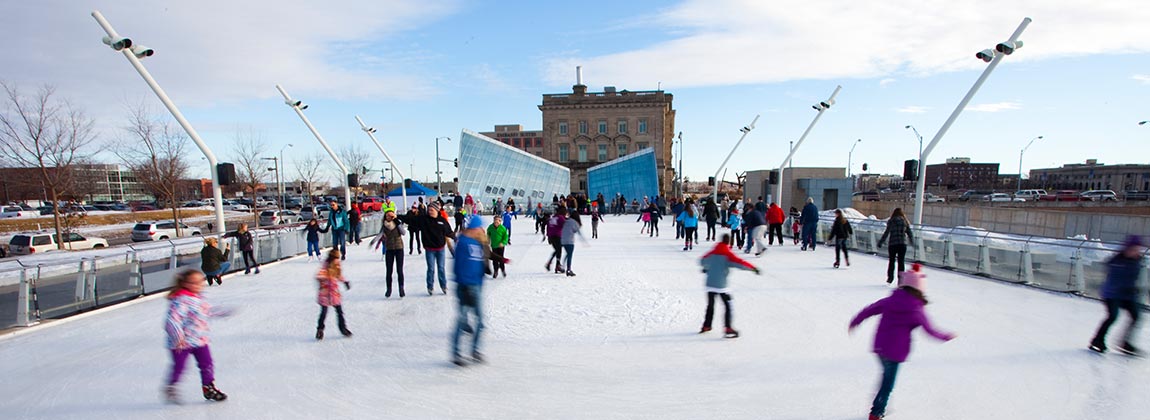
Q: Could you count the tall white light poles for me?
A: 6